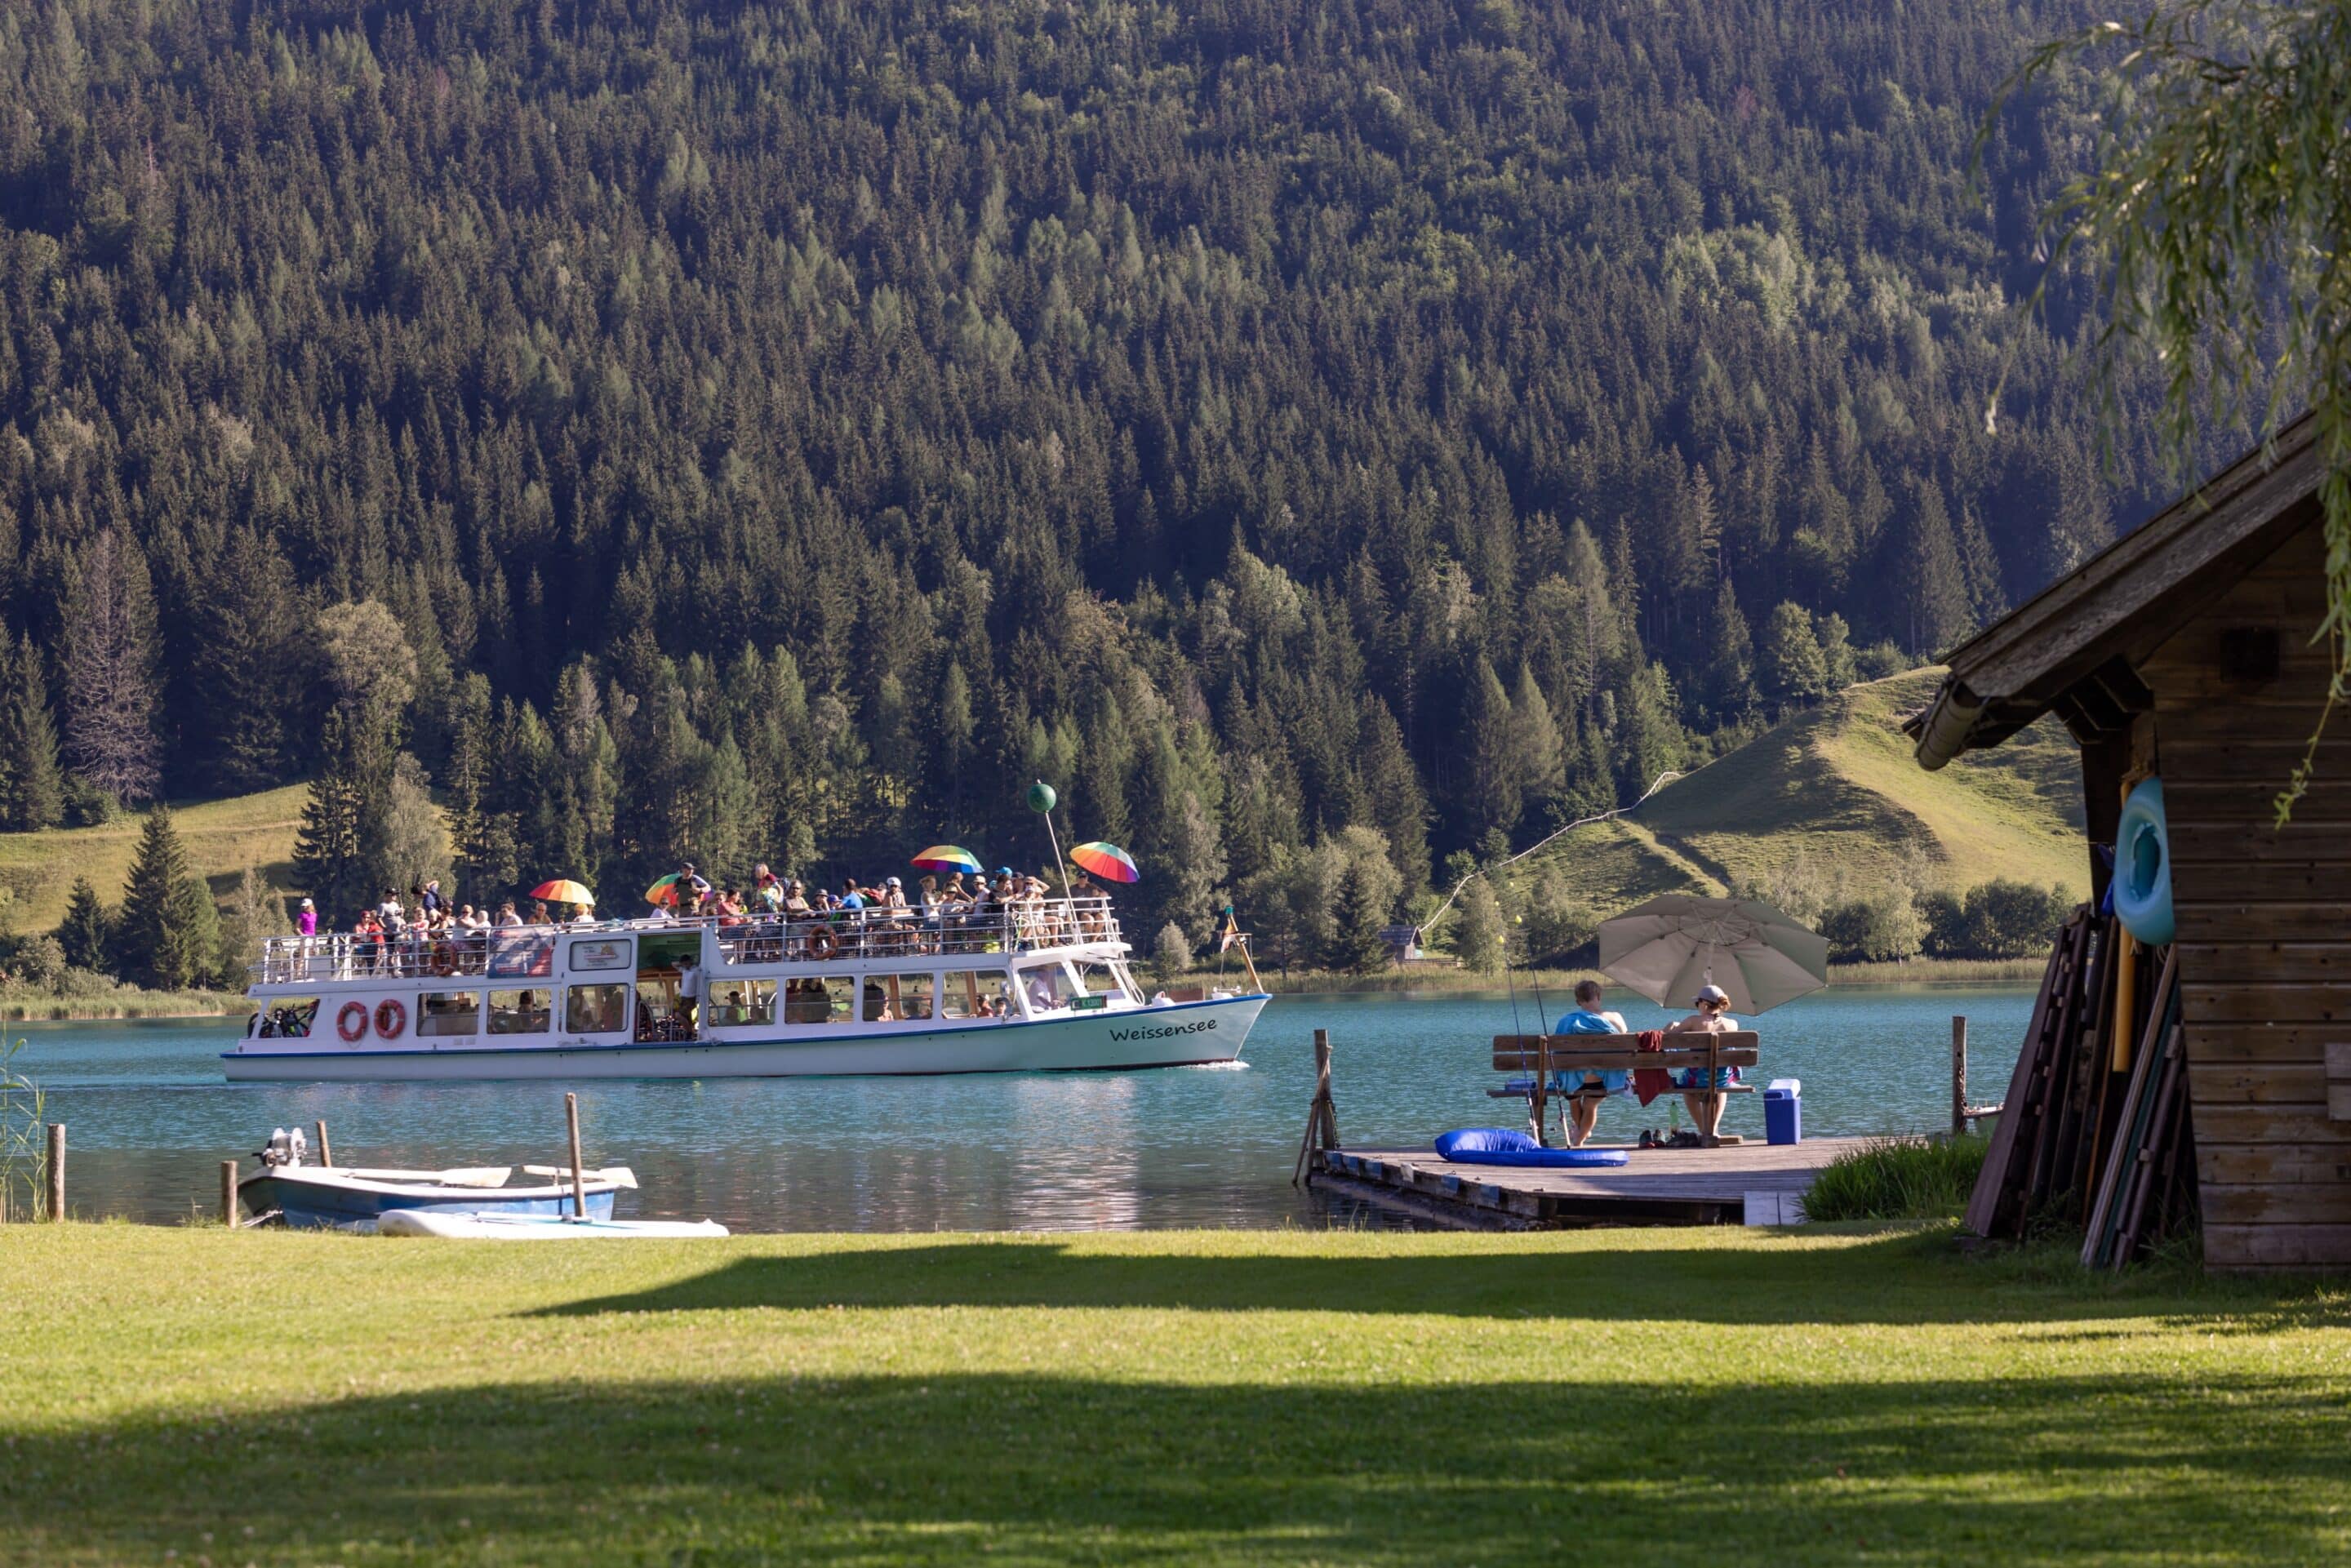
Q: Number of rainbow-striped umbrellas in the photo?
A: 4